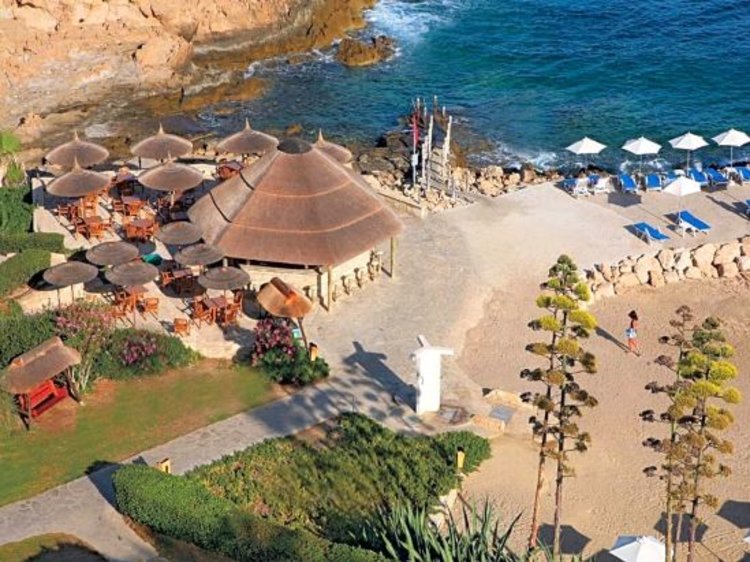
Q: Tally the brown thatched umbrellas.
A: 12